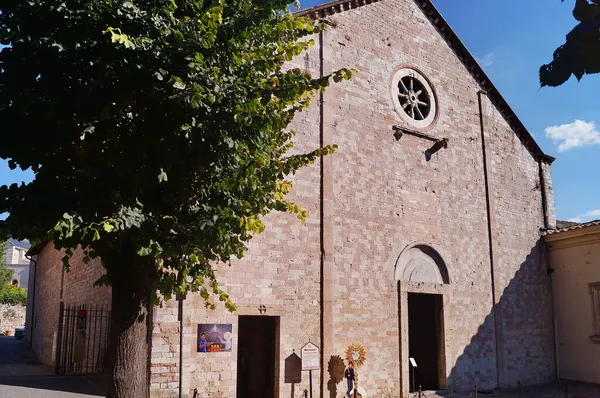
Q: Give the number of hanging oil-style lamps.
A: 0